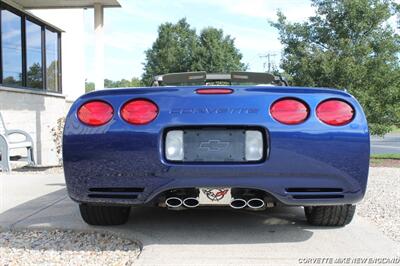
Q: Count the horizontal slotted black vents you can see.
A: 4